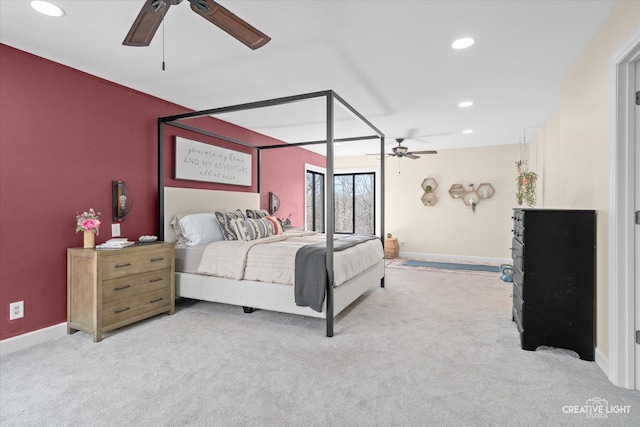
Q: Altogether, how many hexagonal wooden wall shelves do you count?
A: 5